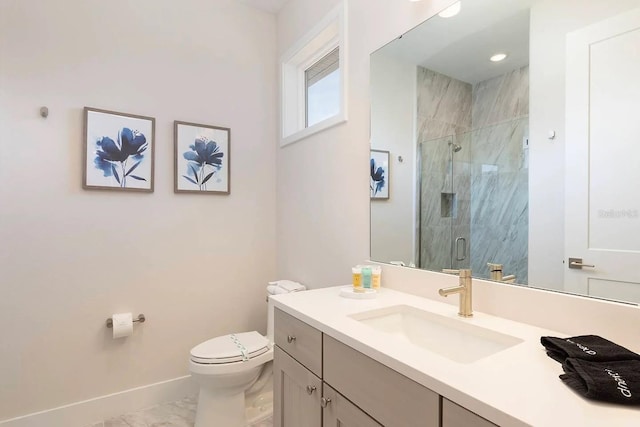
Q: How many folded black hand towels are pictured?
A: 2